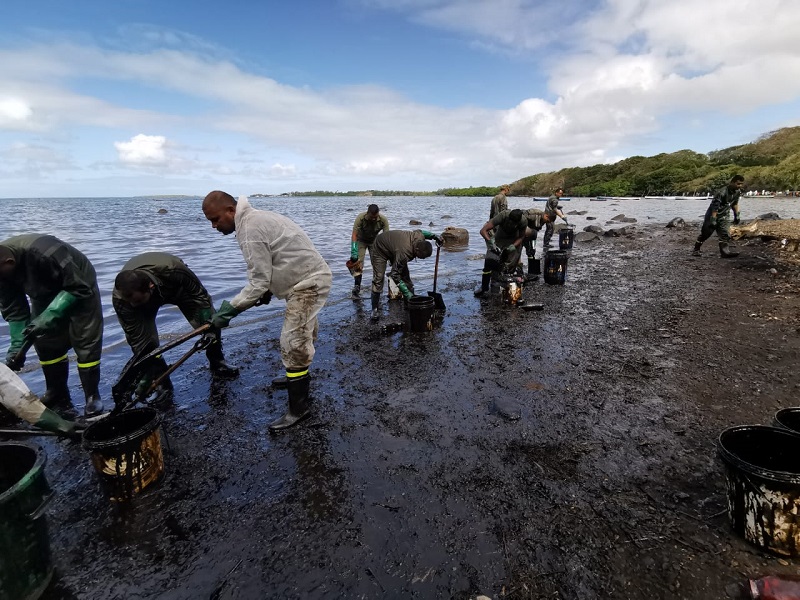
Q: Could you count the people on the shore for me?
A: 11